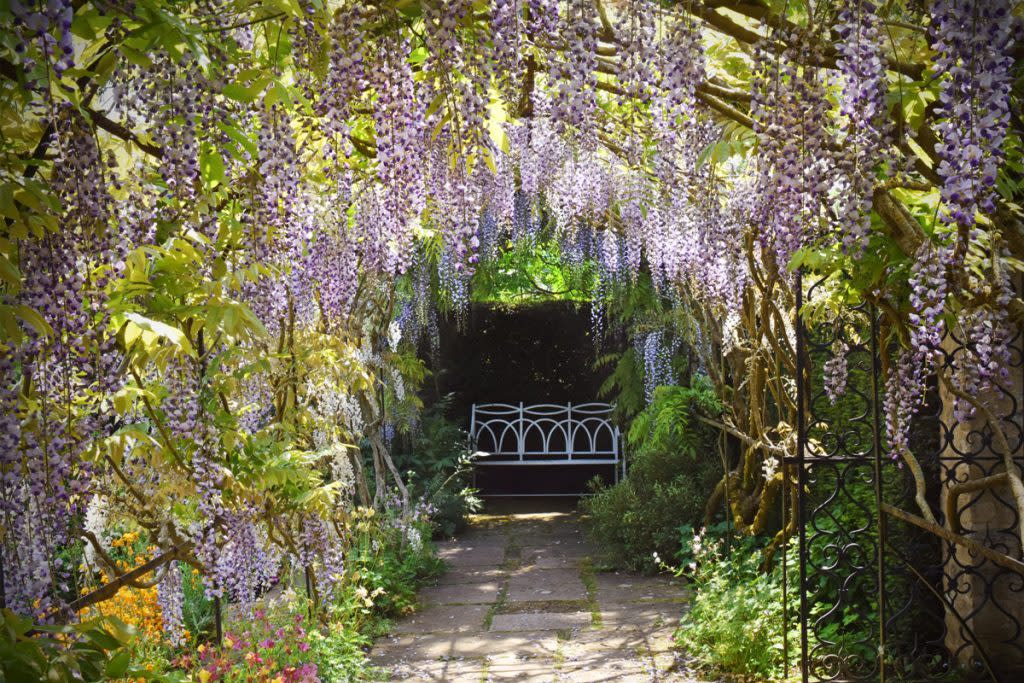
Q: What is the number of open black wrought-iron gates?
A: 1